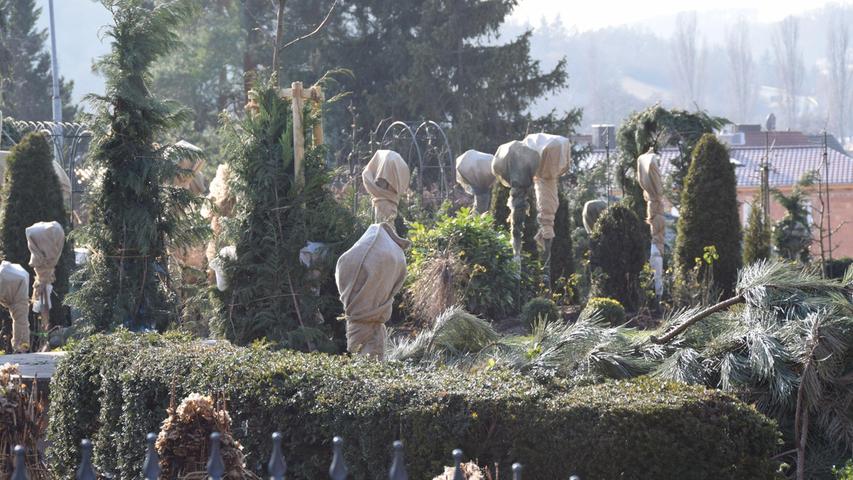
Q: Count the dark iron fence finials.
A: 10